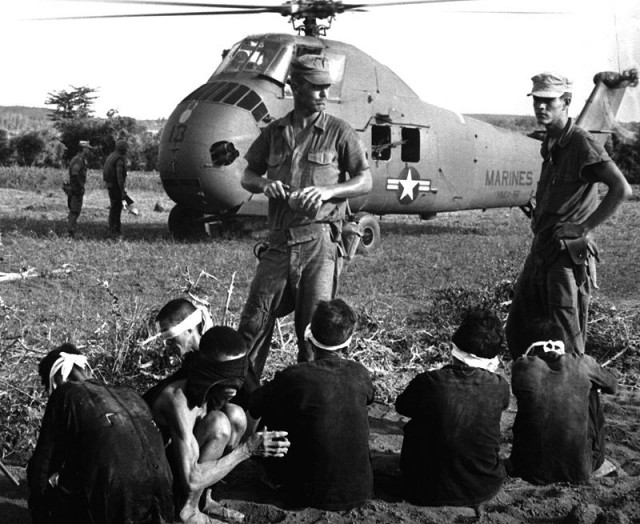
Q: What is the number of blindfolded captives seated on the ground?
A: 6